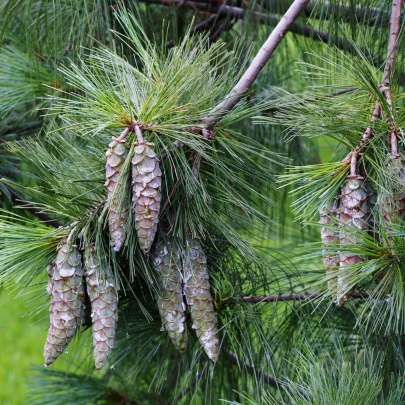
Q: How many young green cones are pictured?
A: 9